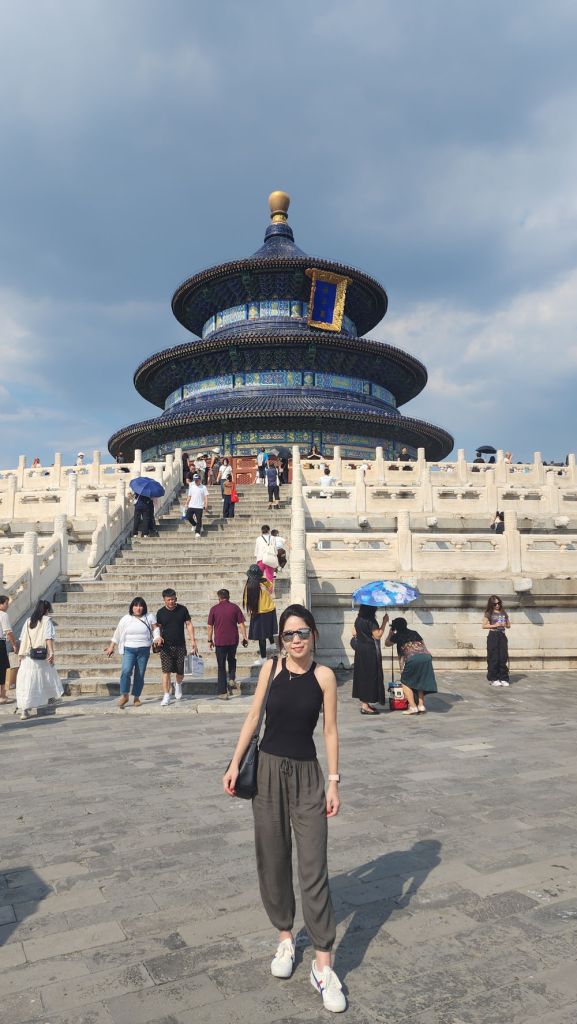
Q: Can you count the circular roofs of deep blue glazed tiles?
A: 3